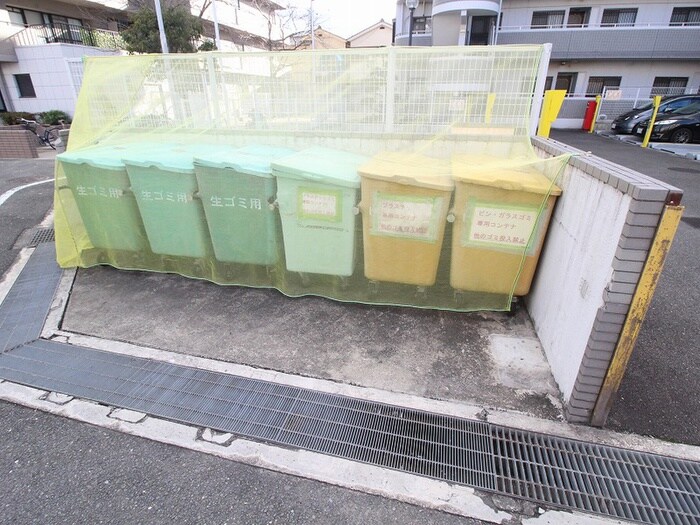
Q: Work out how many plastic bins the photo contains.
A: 6